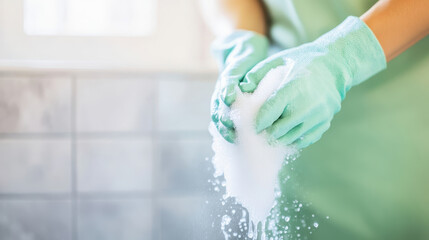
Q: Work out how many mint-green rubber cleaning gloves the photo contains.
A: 2